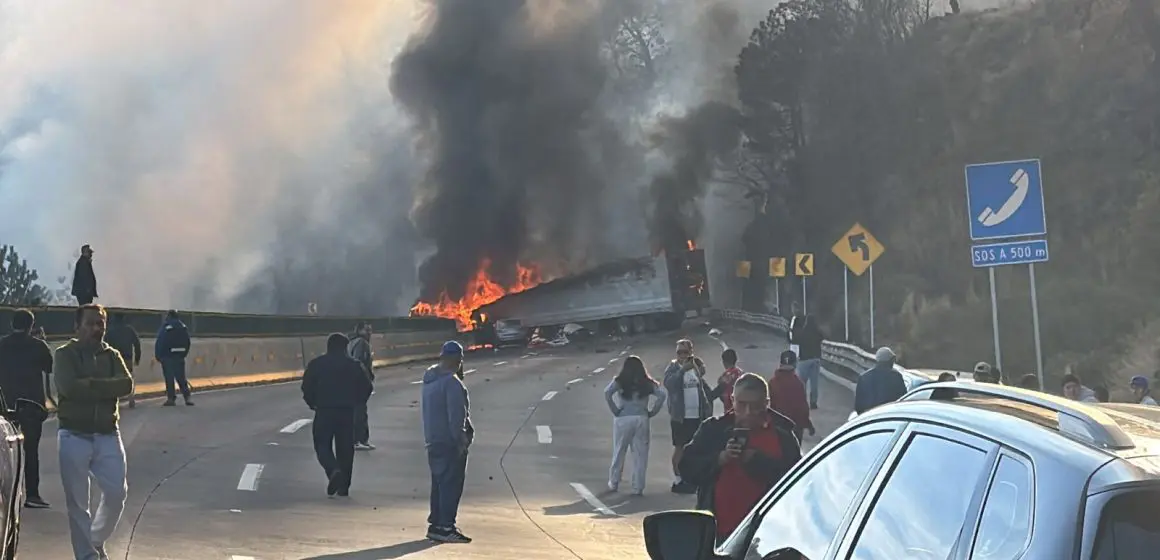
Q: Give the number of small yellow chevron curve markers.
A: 3